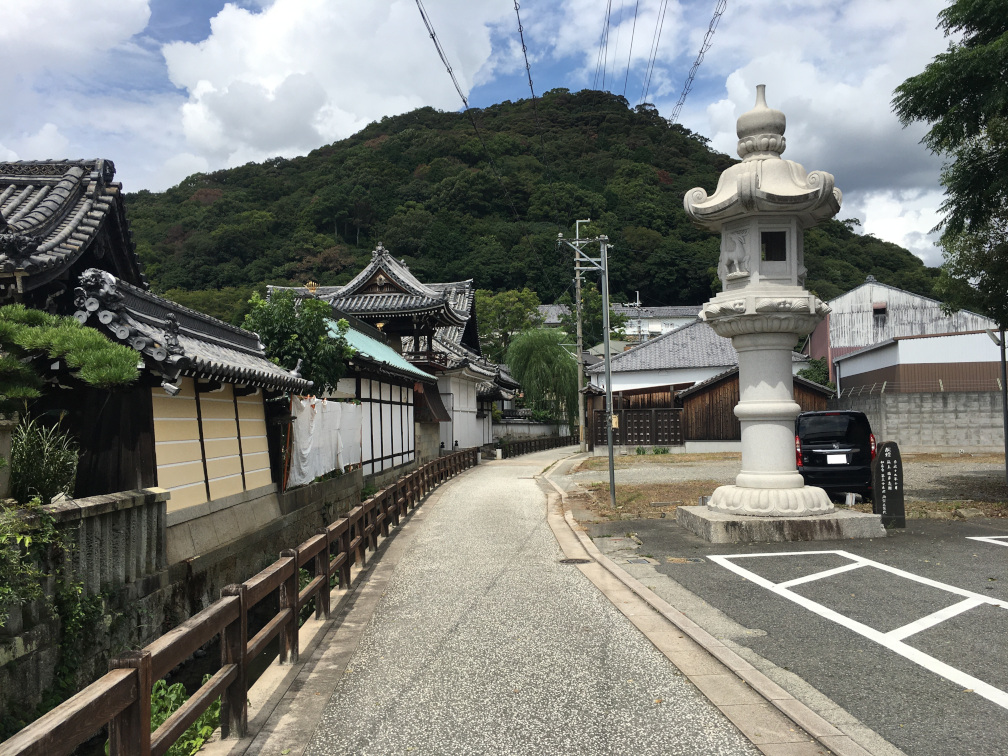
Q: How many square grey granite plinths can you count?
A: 1